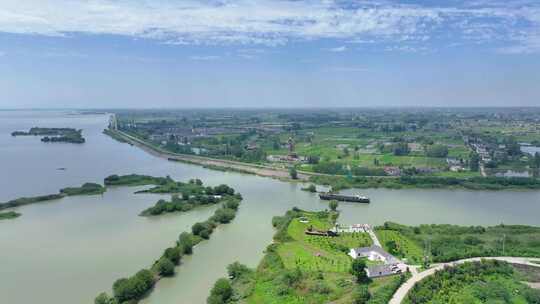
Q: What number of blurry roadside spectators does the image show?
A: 0